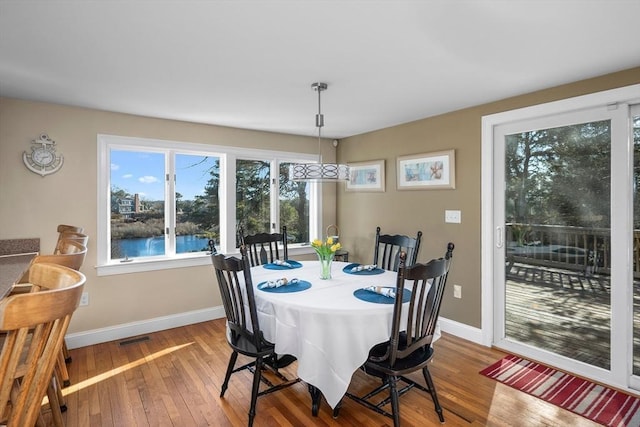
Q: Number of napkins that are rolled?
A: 4